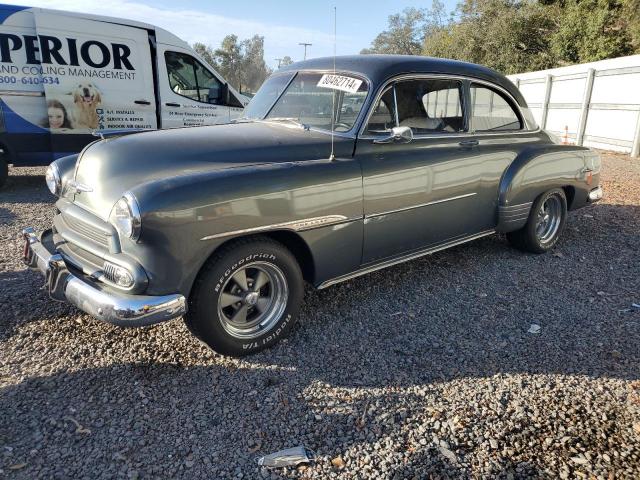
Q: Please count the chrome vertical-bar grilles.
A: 1